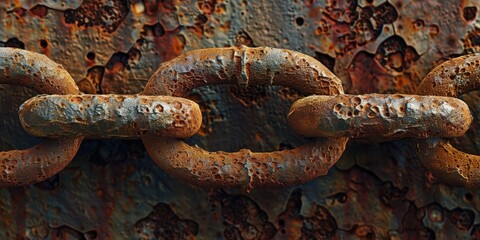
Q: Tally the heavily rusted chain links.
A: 5